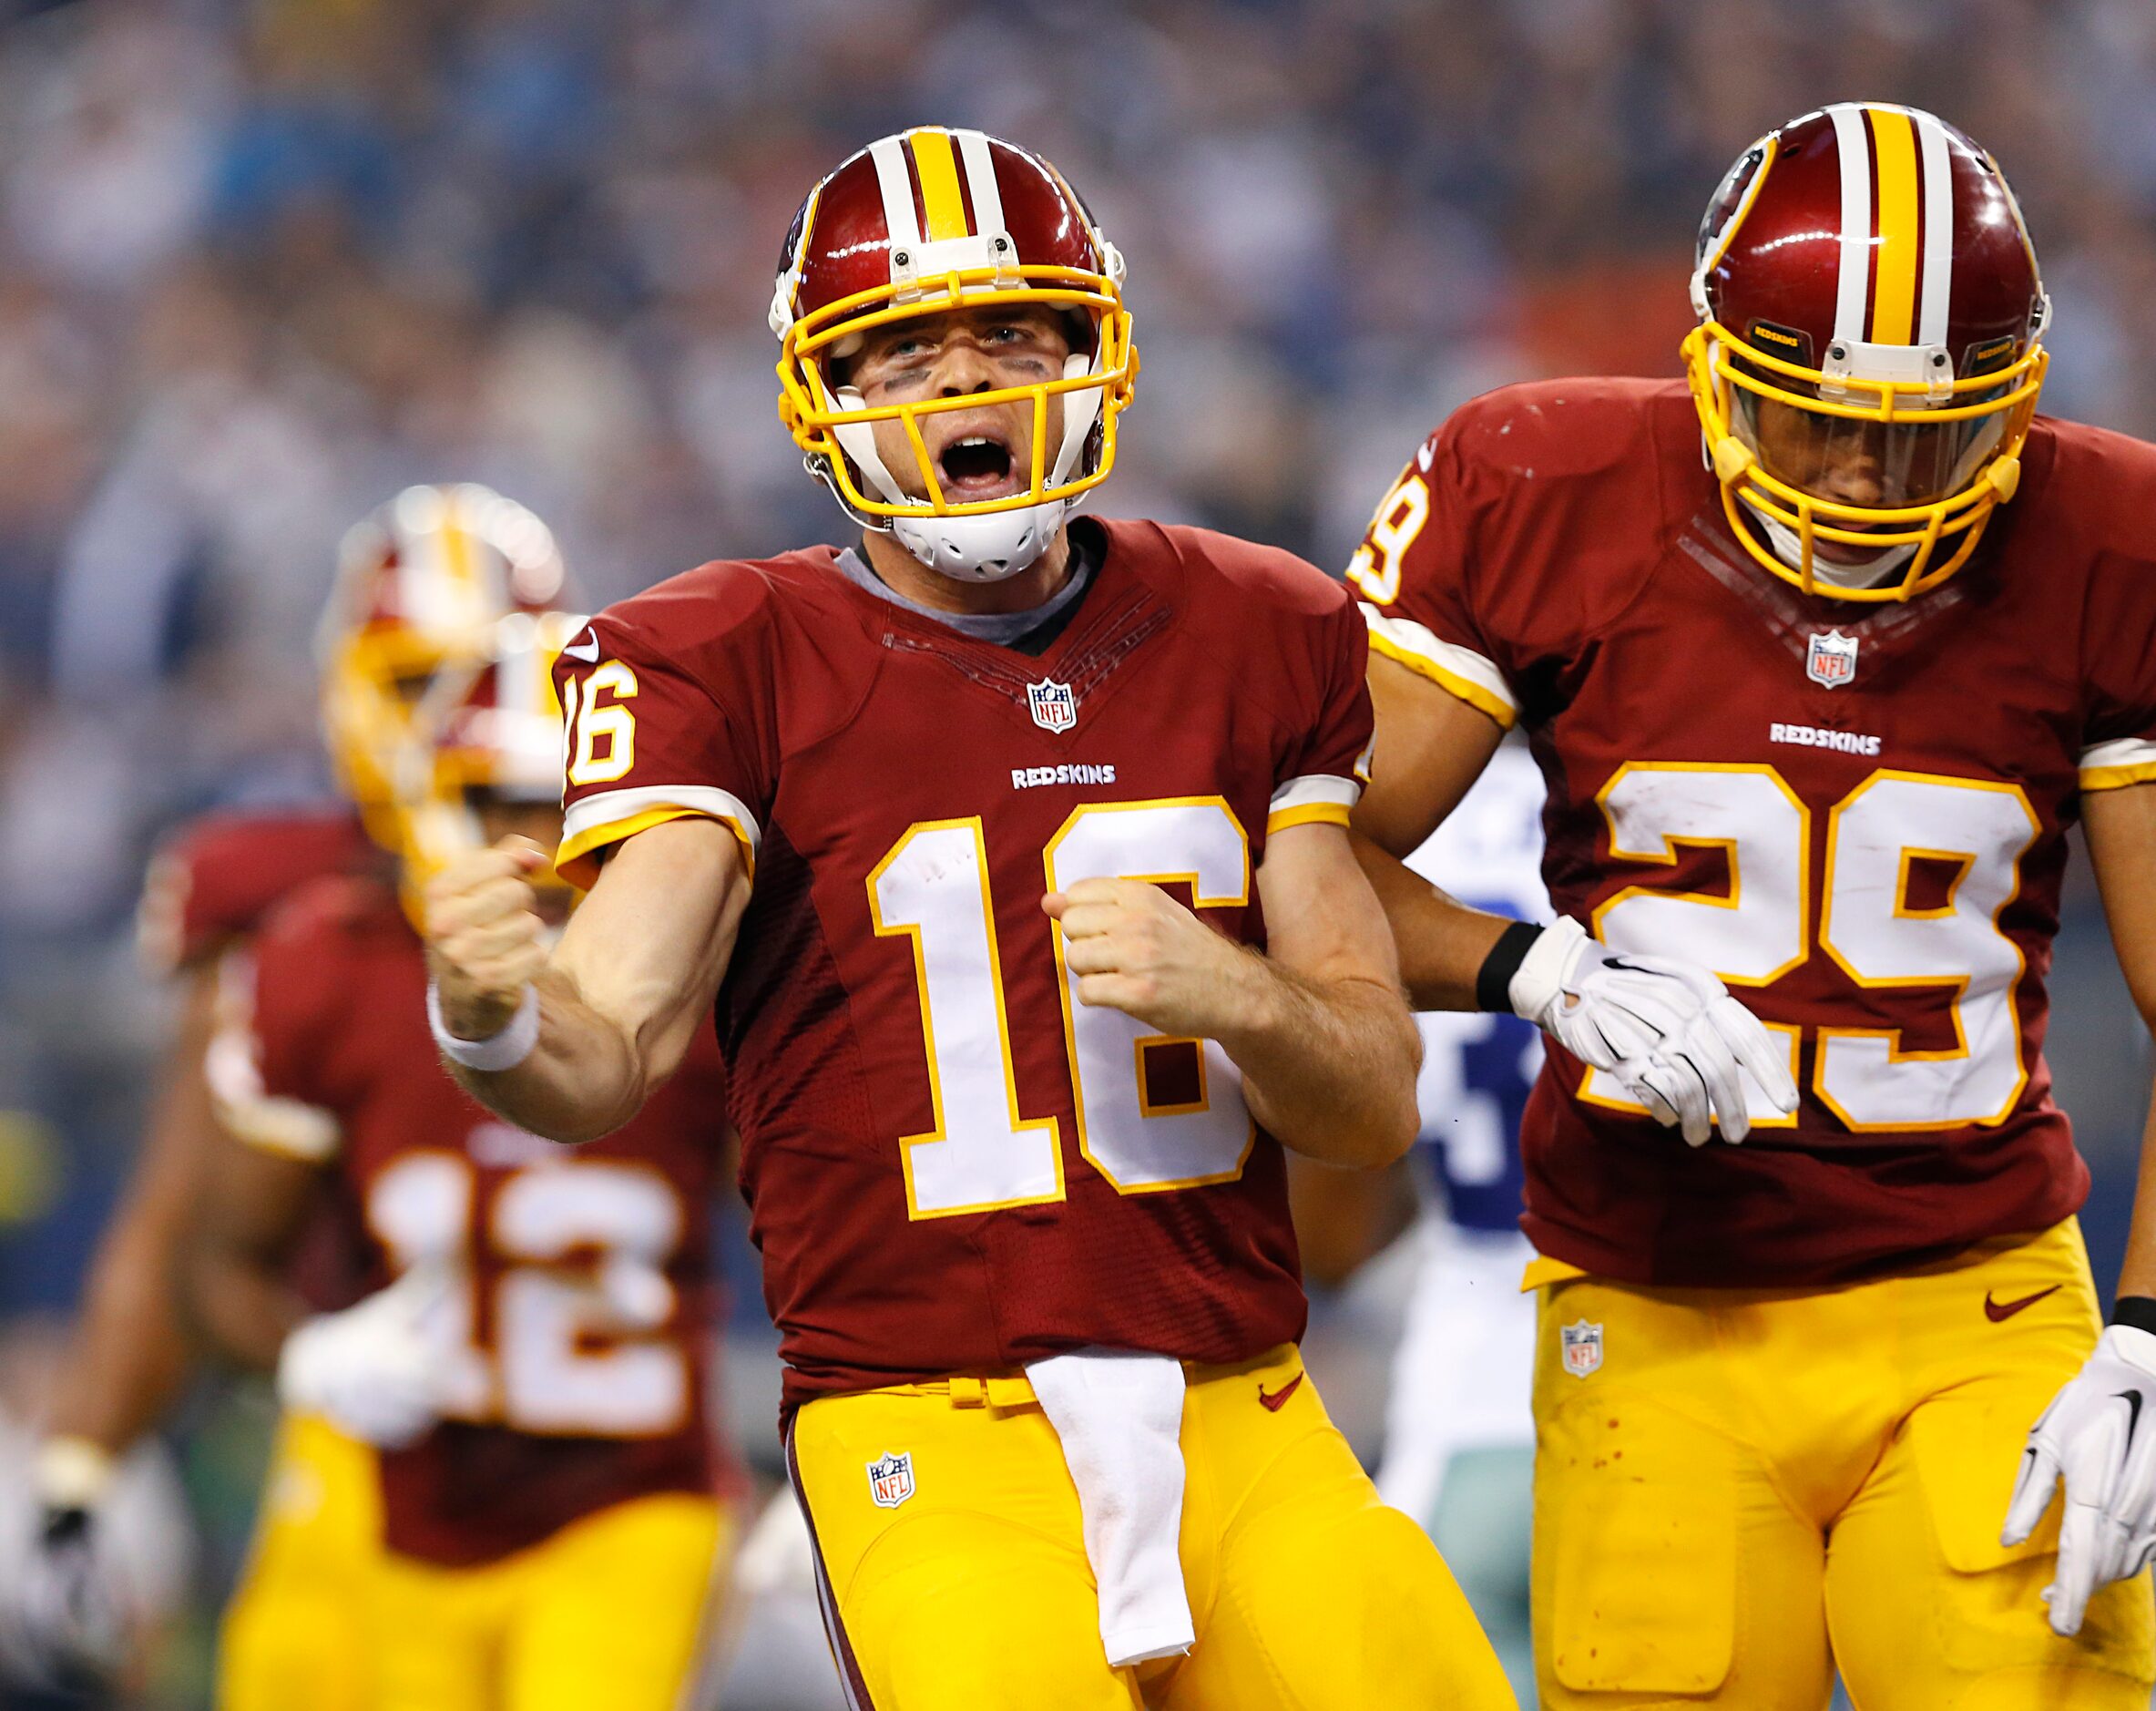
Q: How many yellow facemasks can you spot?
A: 4